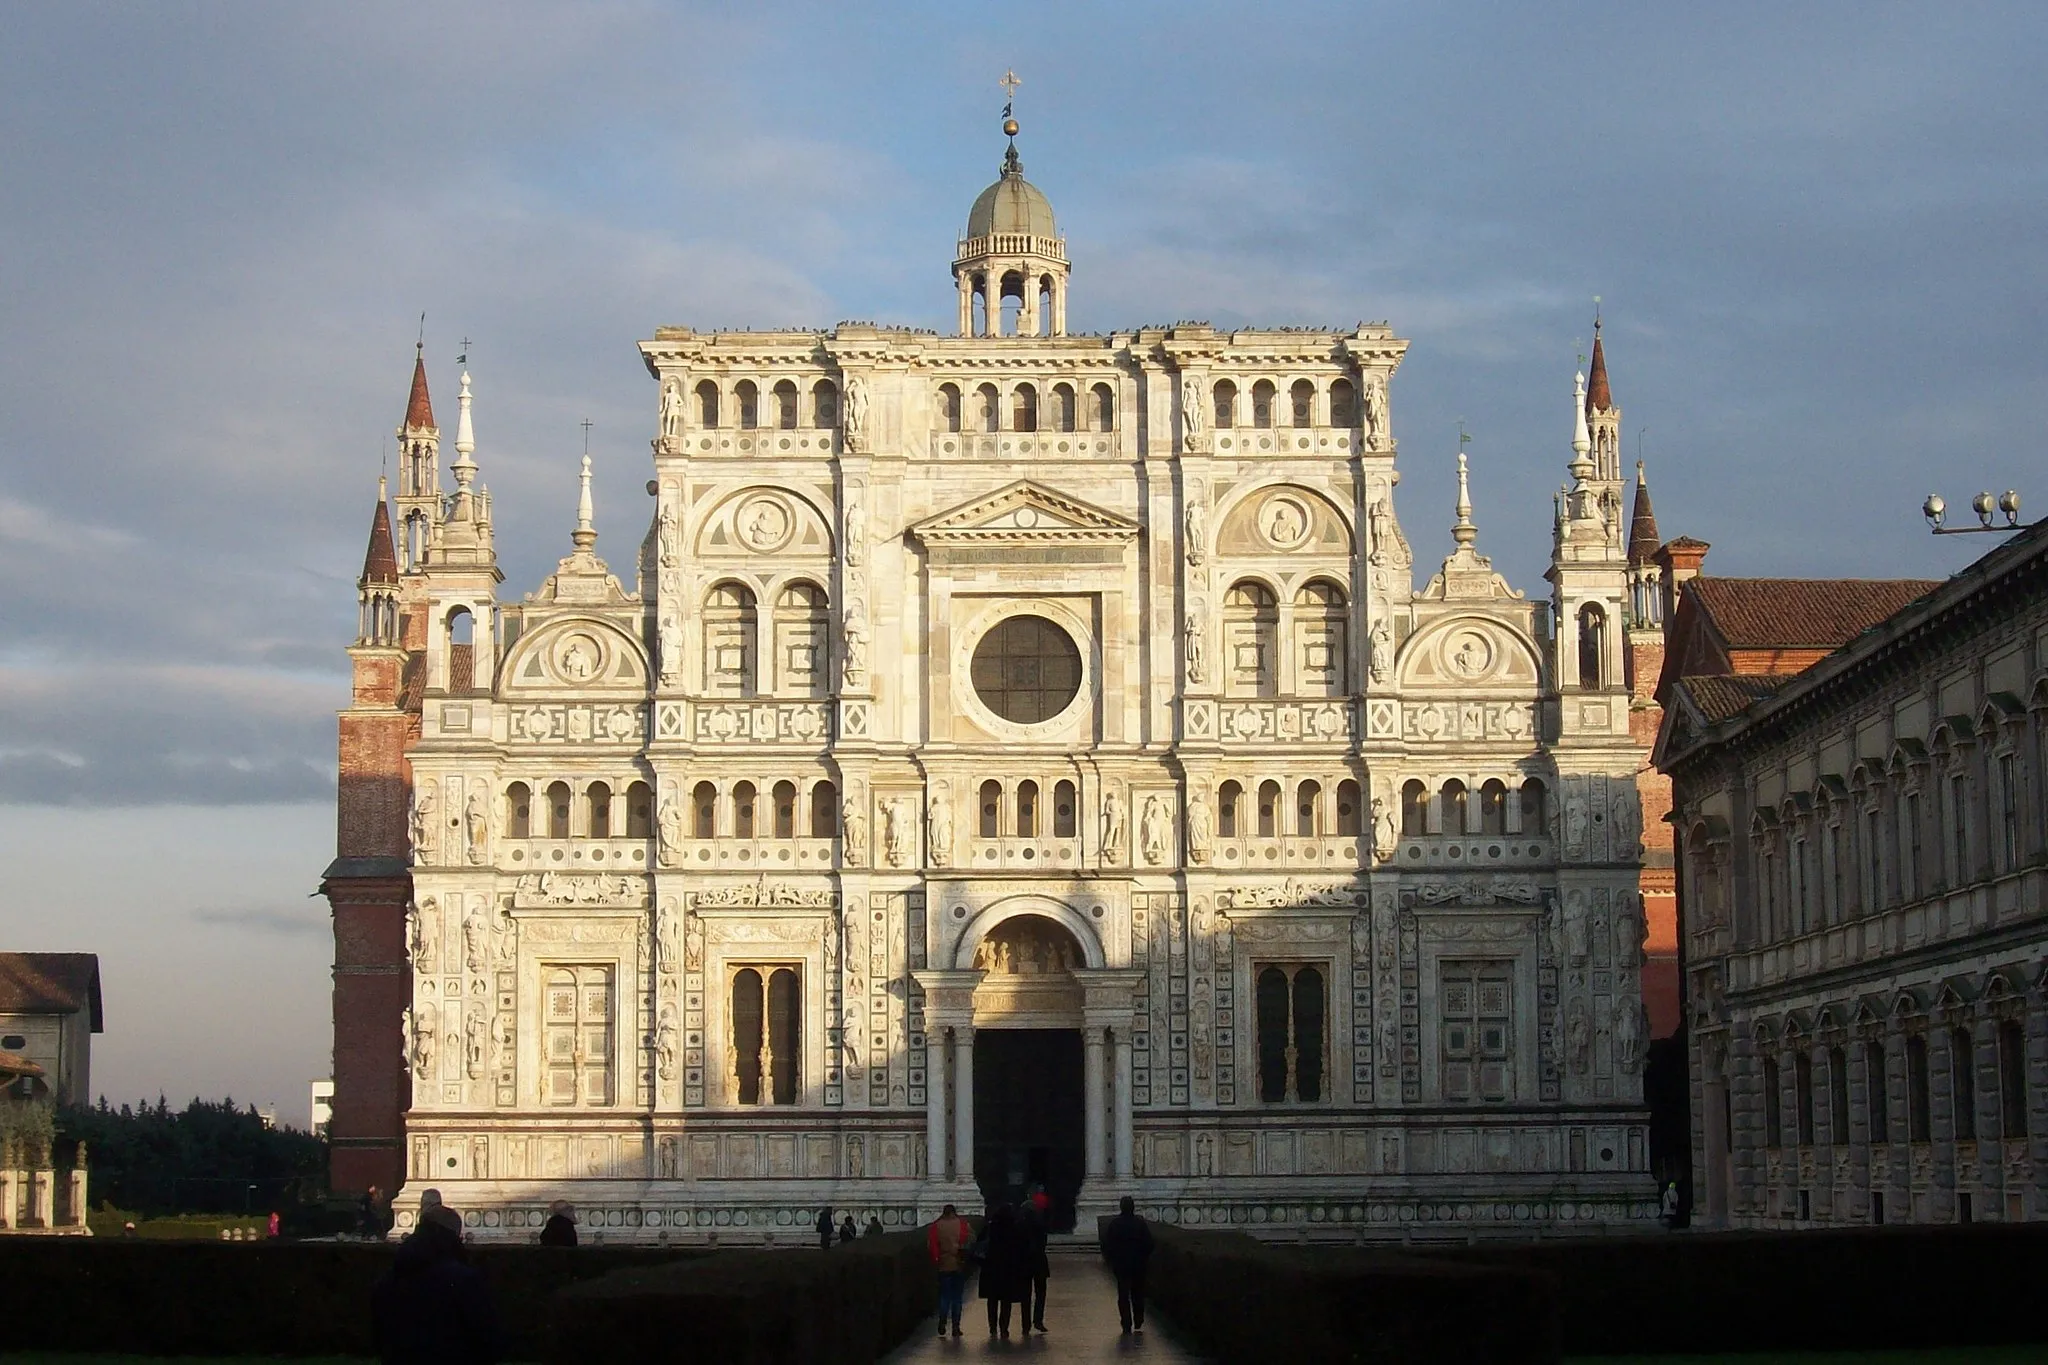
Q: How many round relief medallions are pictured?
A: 4